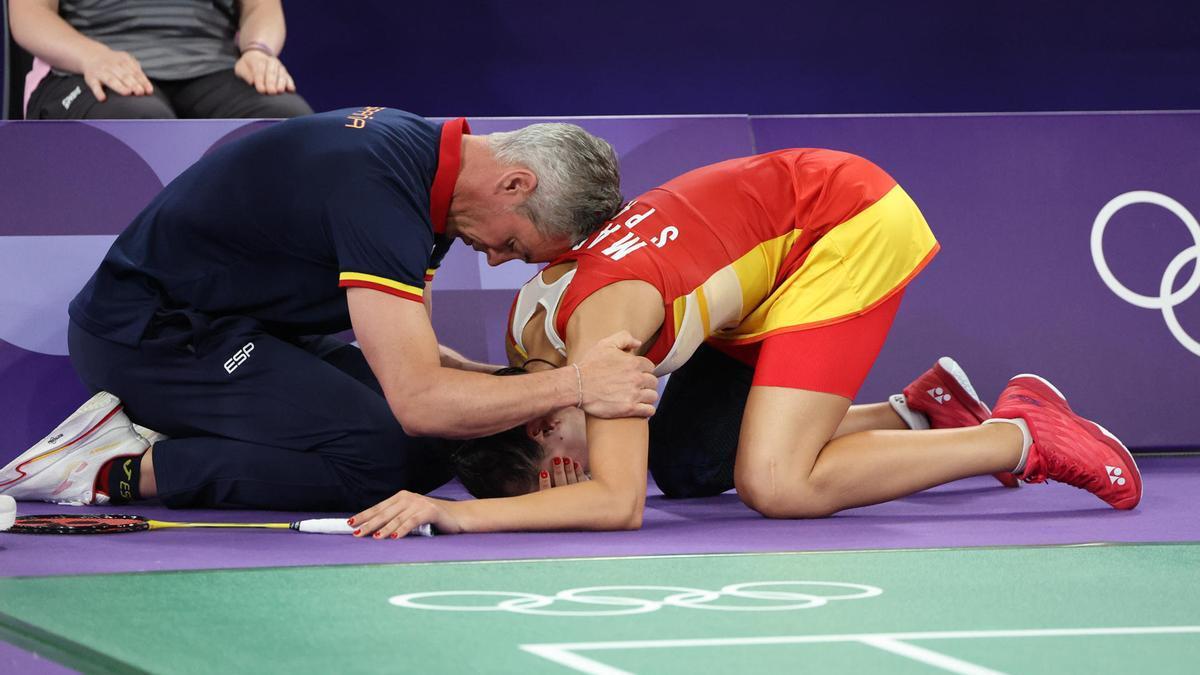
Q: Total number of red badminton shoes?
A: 2